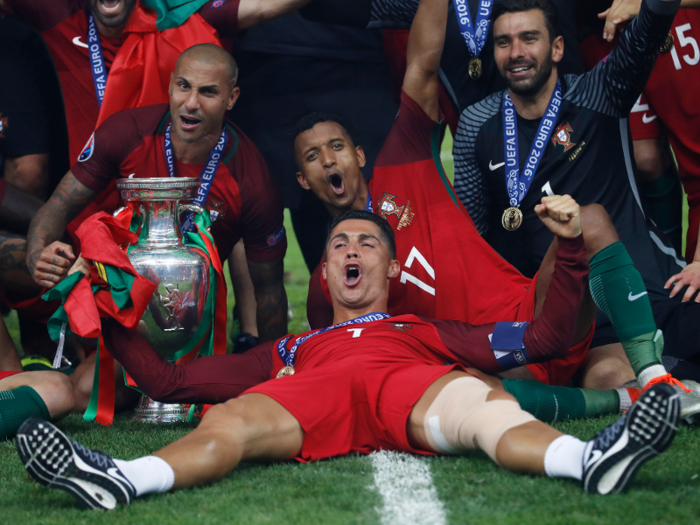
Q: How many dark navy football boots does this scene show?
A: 2